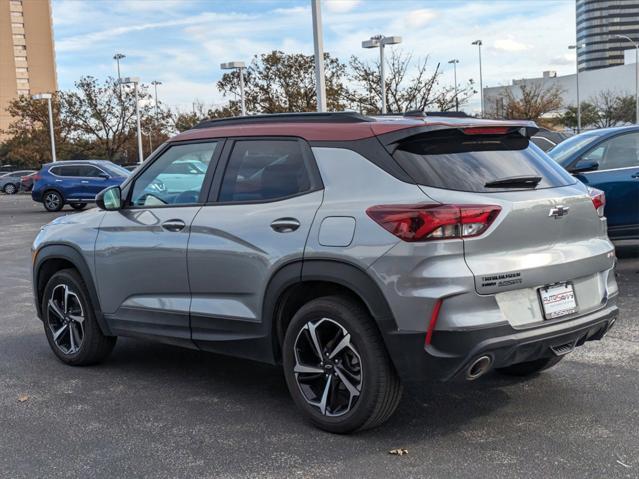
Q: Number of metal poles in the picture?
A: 11